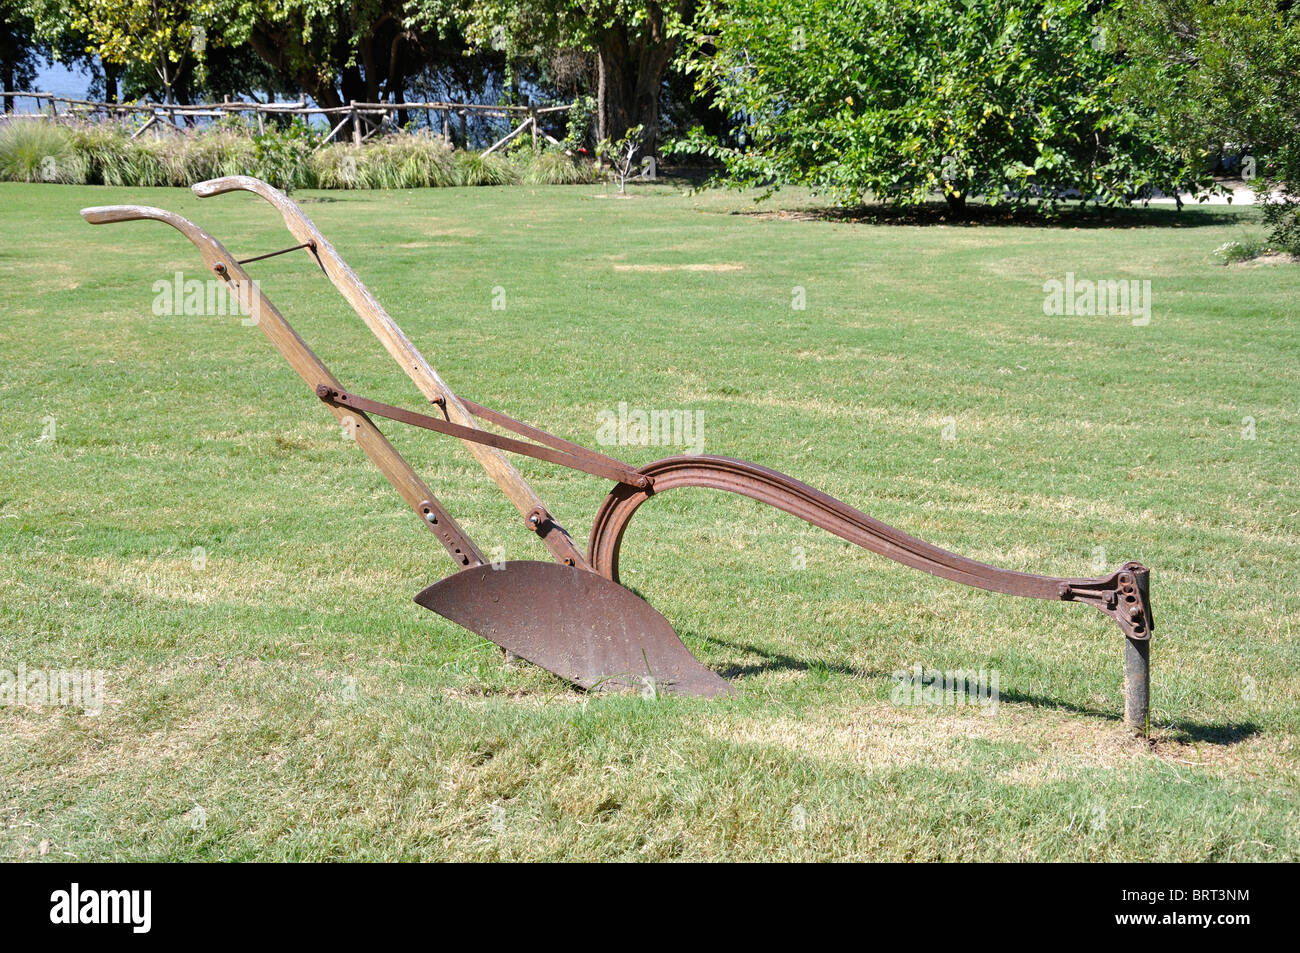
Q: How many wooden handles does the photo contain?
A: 2